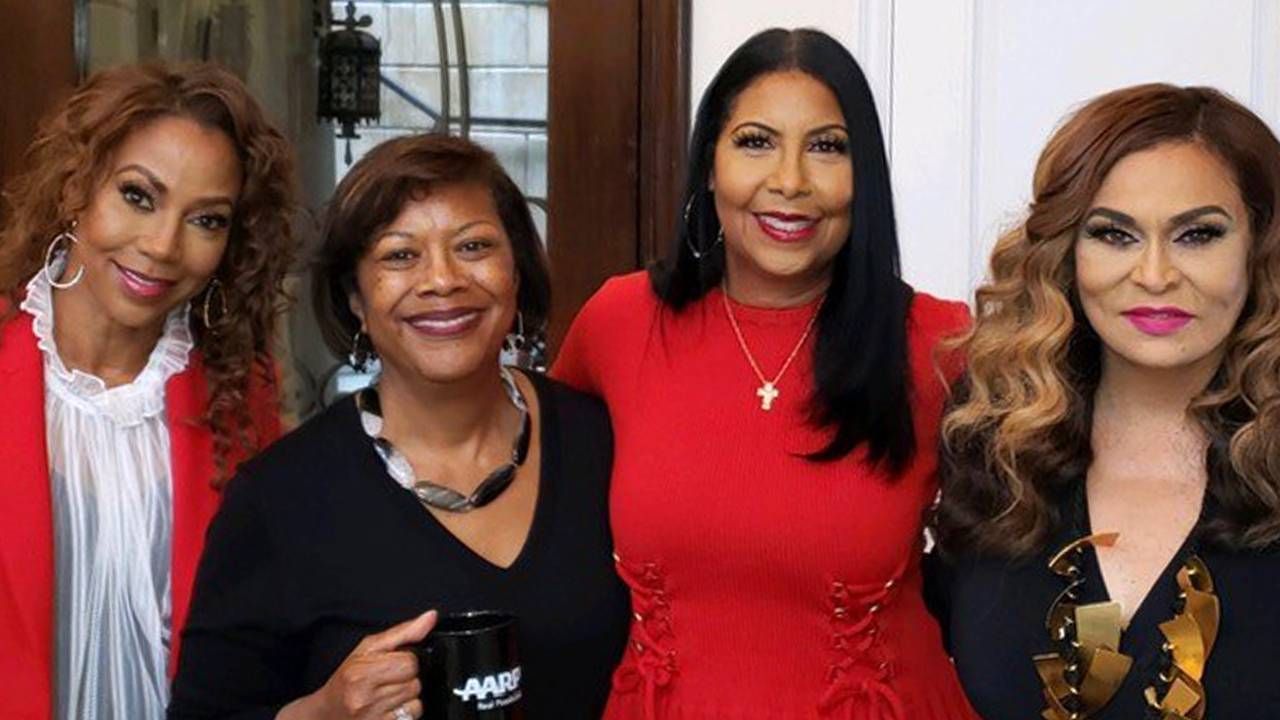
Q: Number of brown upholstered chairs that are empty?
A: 0